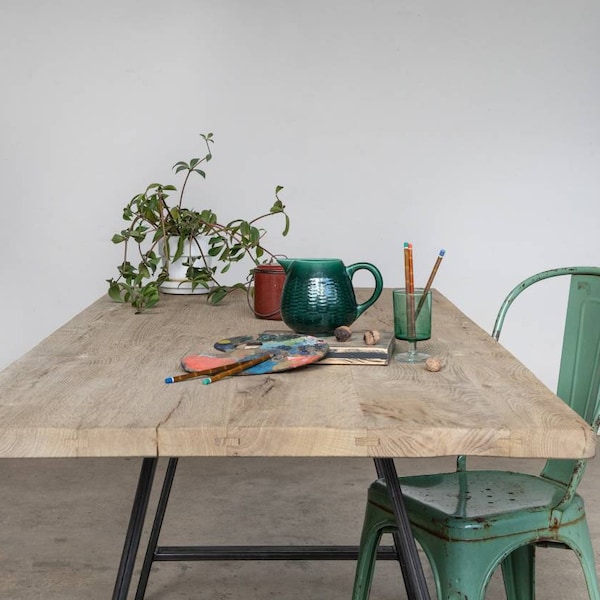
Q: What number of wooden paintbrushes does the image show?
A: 5